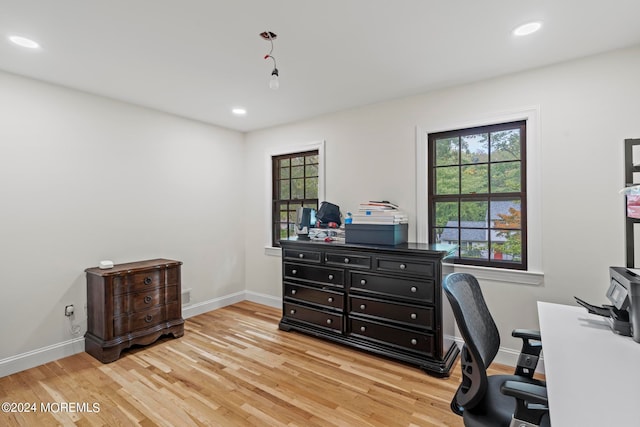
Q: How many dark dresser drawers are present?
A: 9